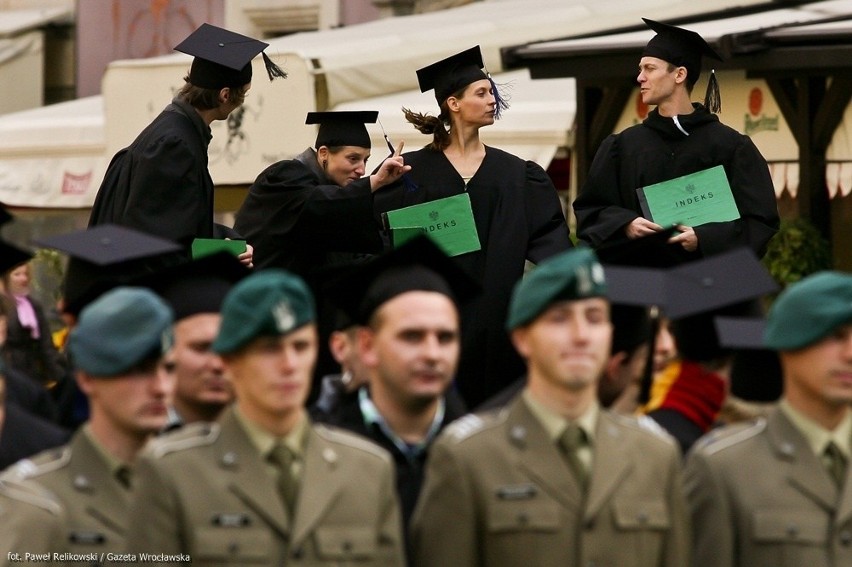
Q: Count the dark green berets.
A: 4